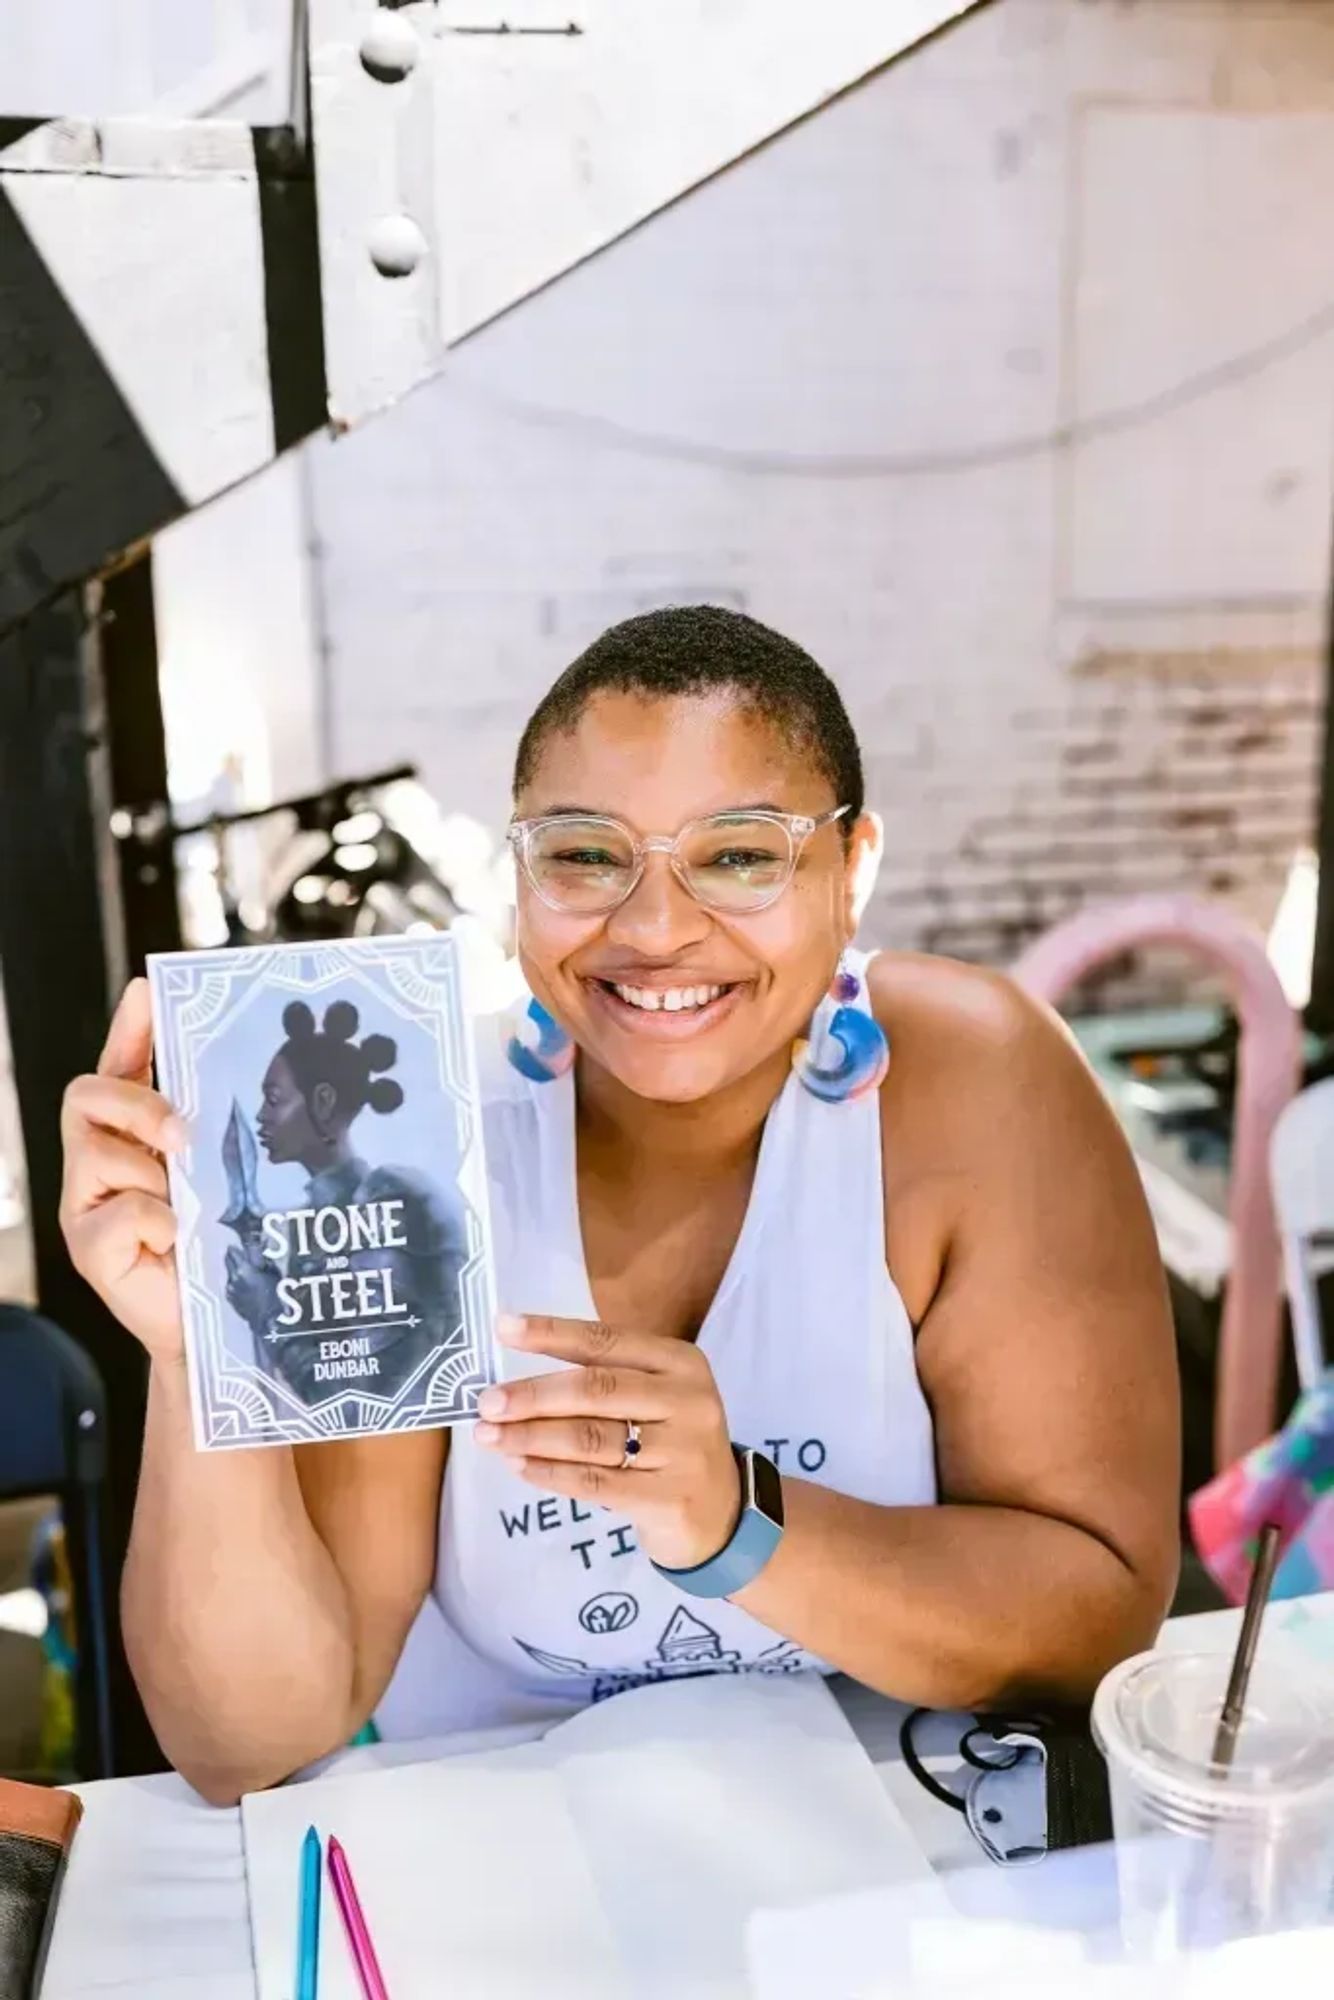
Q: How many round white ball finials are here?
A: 2